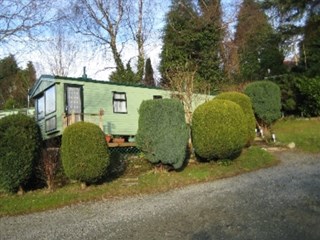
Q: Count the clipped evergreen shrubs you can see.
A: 6